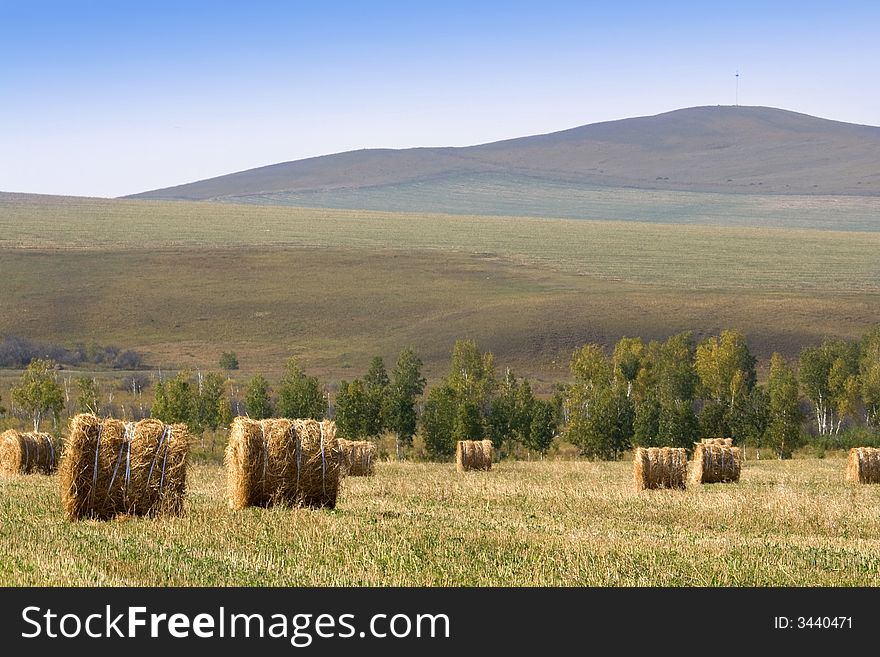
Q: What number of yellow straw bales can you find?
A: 9